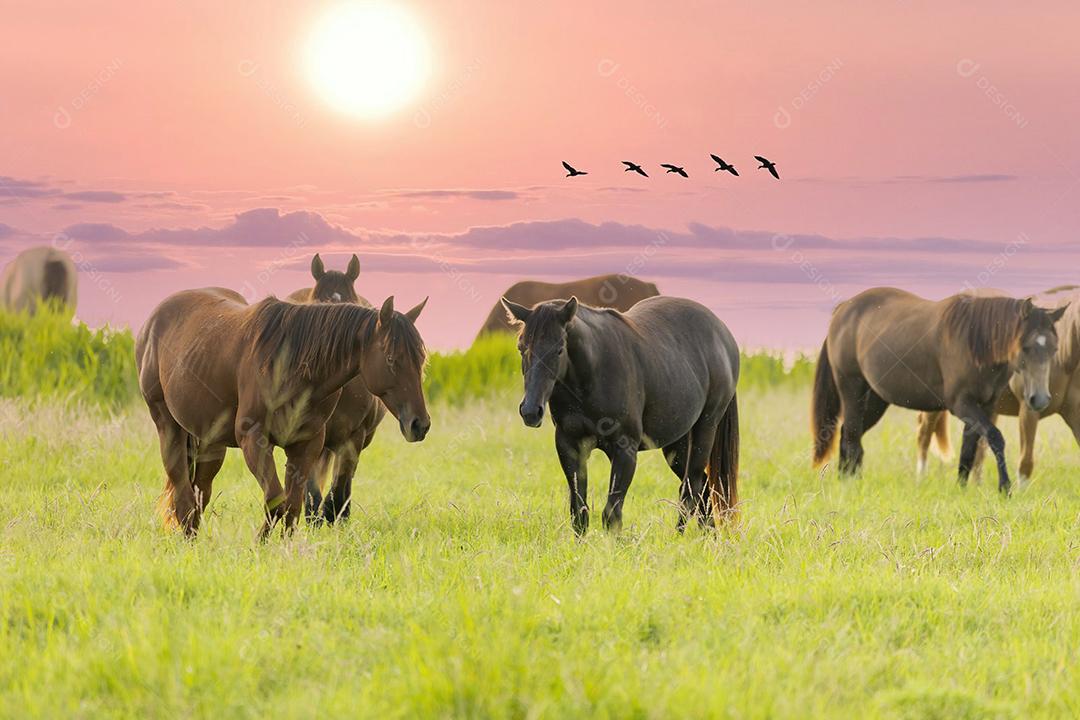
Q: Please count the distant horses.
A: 2